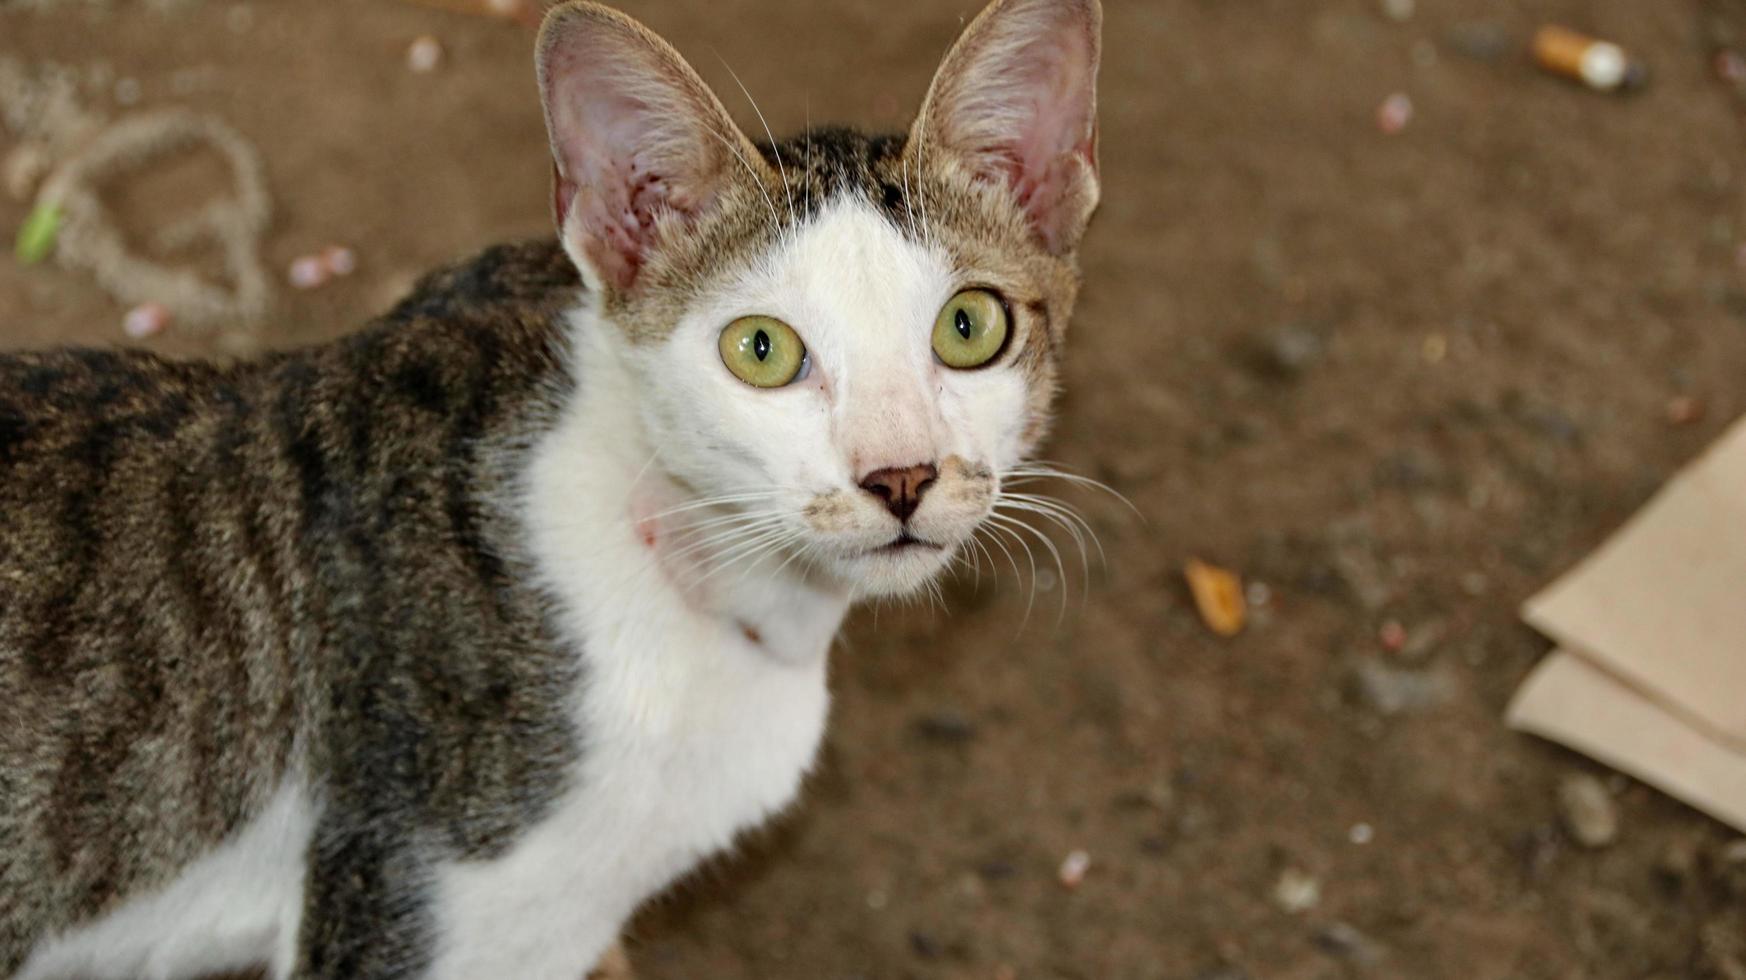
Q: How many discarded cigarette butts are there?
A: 1